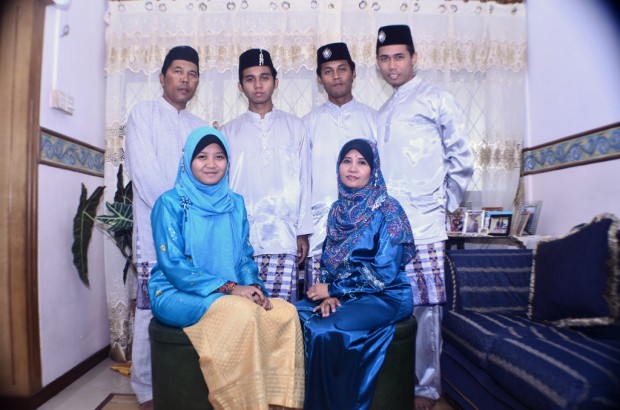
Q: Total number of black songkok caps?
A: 4